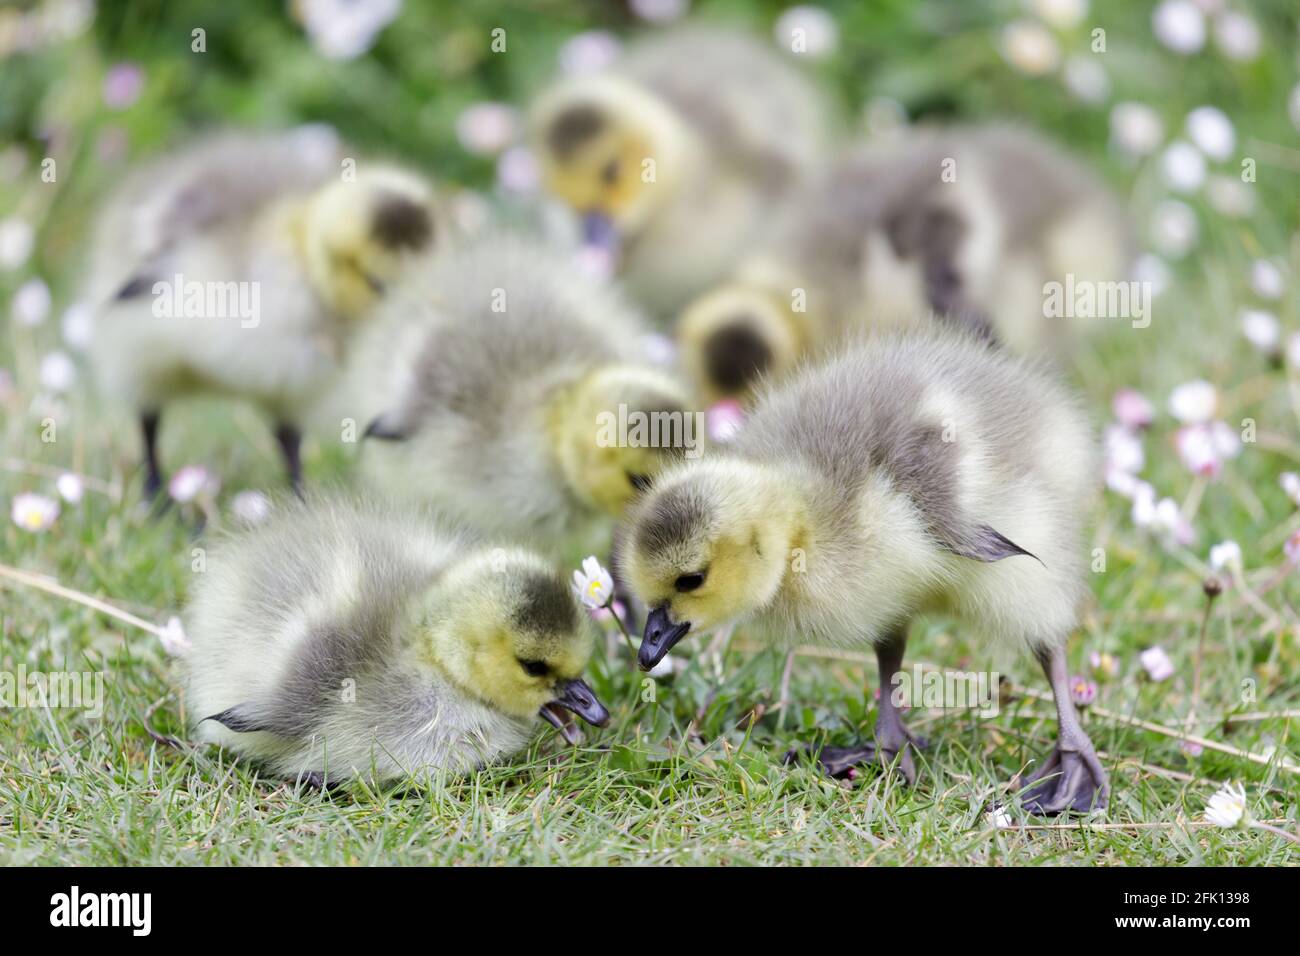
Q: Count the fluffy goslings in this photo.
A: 6